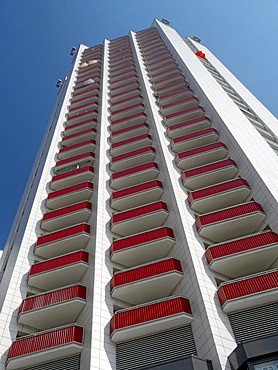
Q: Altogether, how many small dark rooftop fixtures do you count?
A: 4